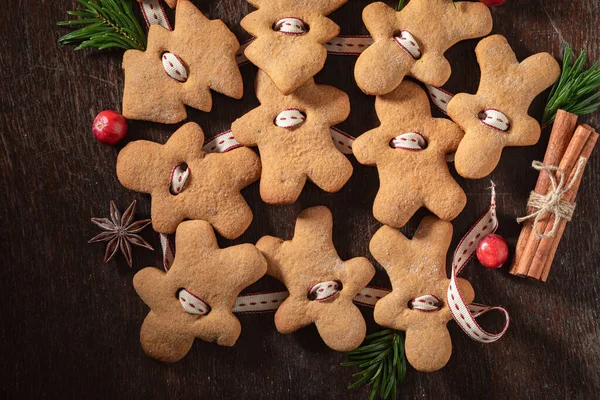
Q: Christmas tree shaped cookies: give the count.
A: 2